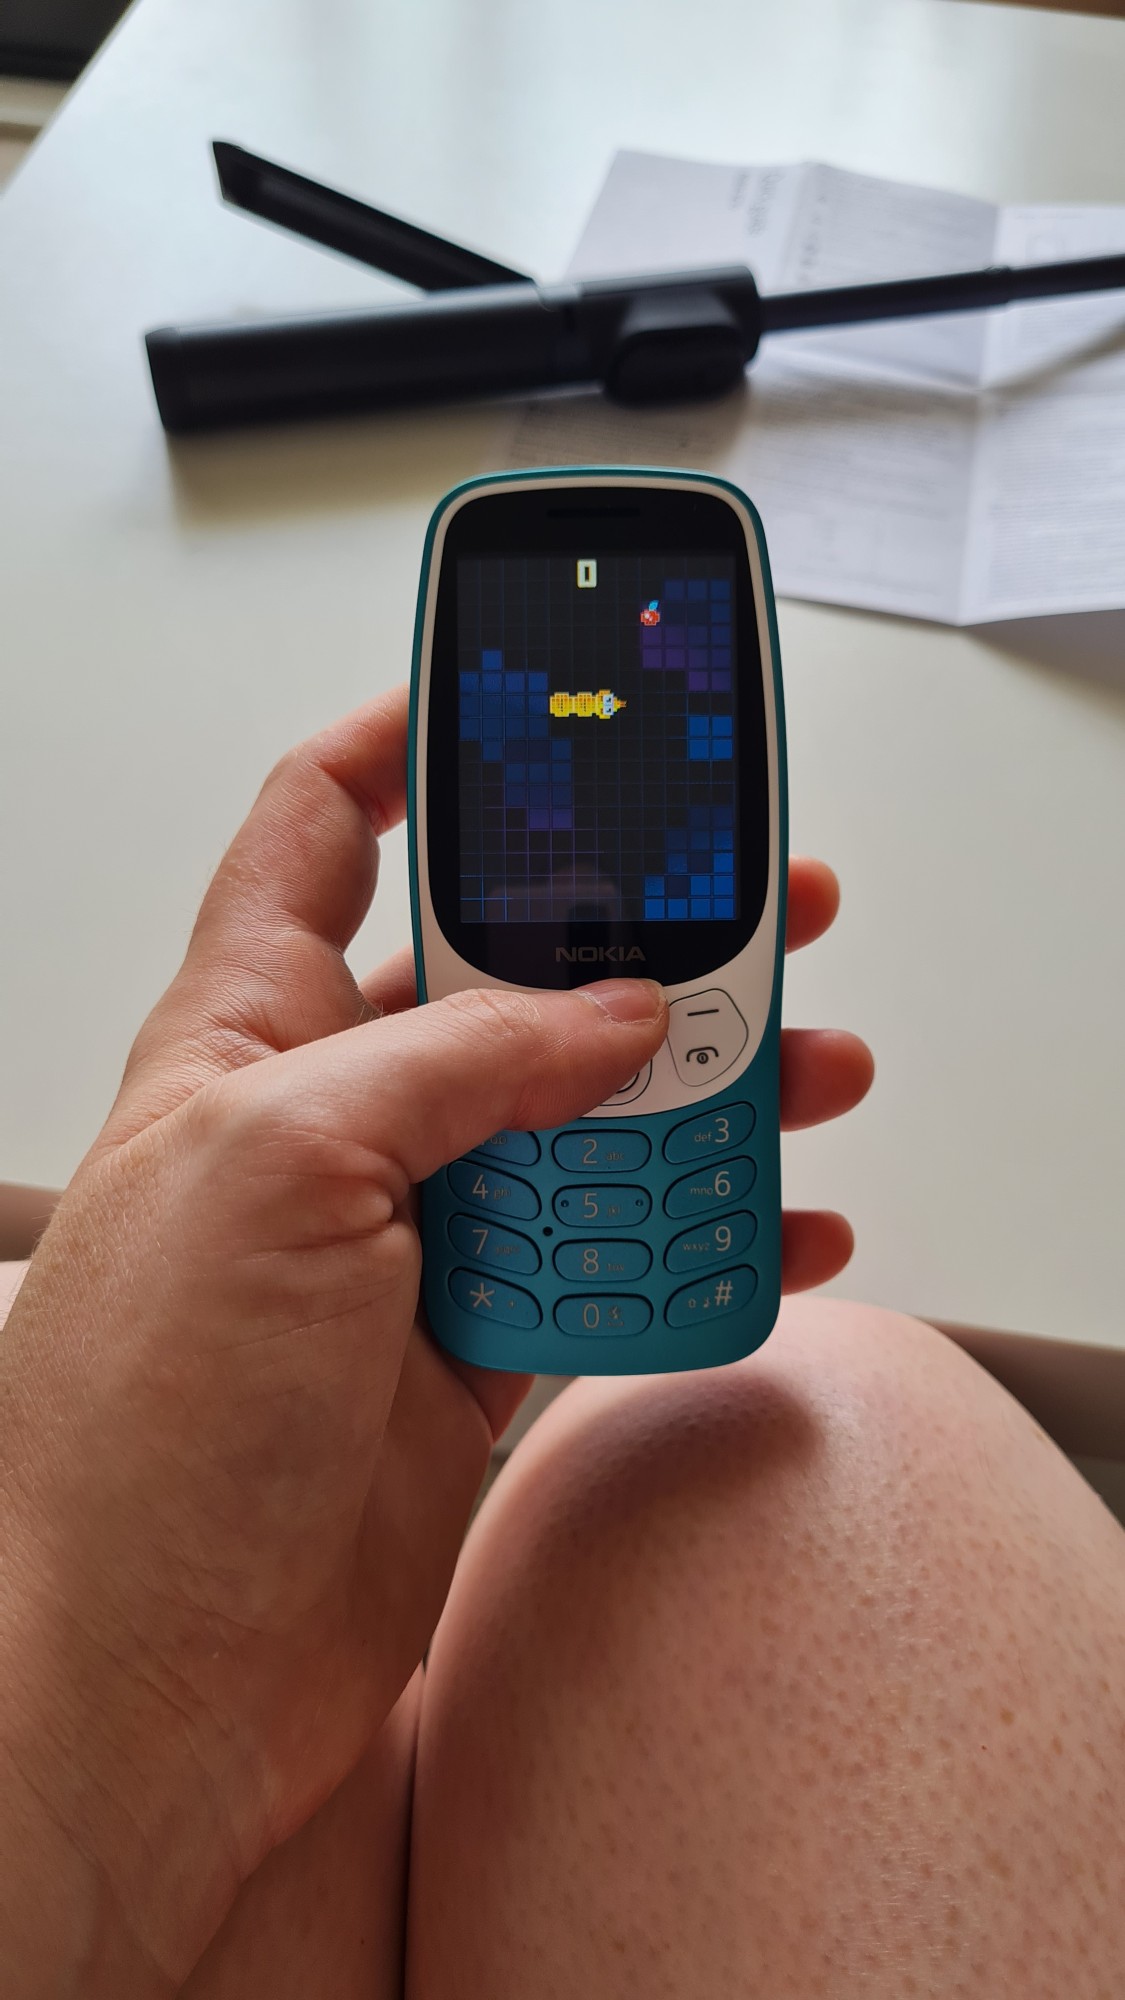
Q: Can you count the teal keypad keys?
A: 12